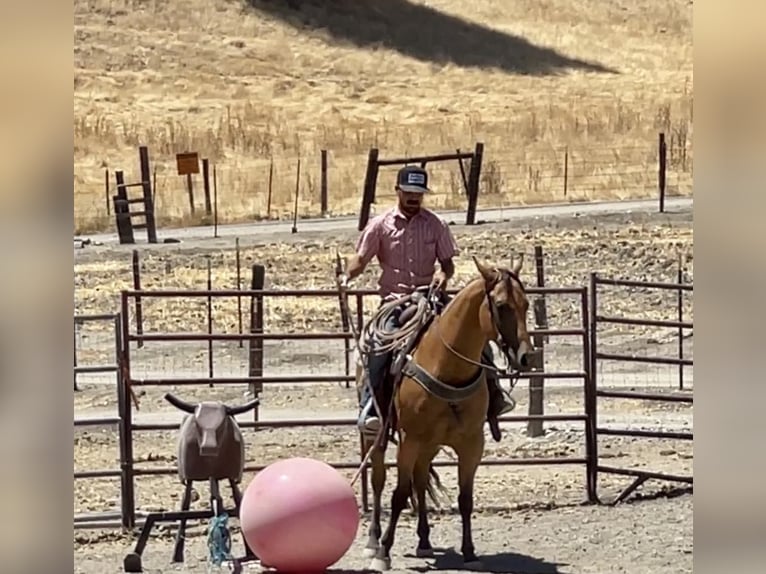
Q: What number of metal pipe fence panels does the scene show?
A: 3